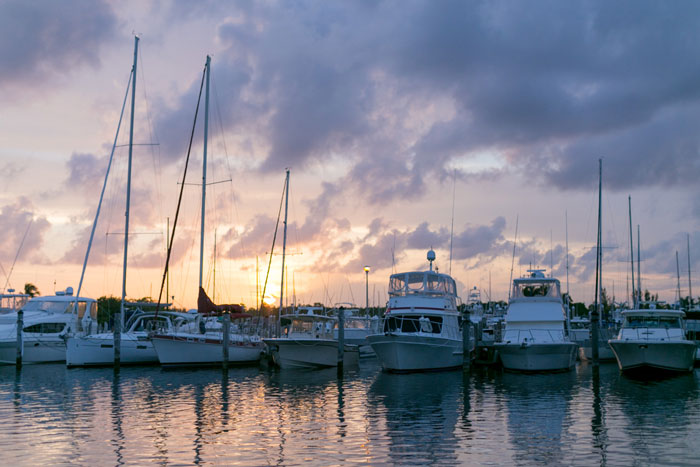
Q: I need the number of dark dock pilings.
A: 6